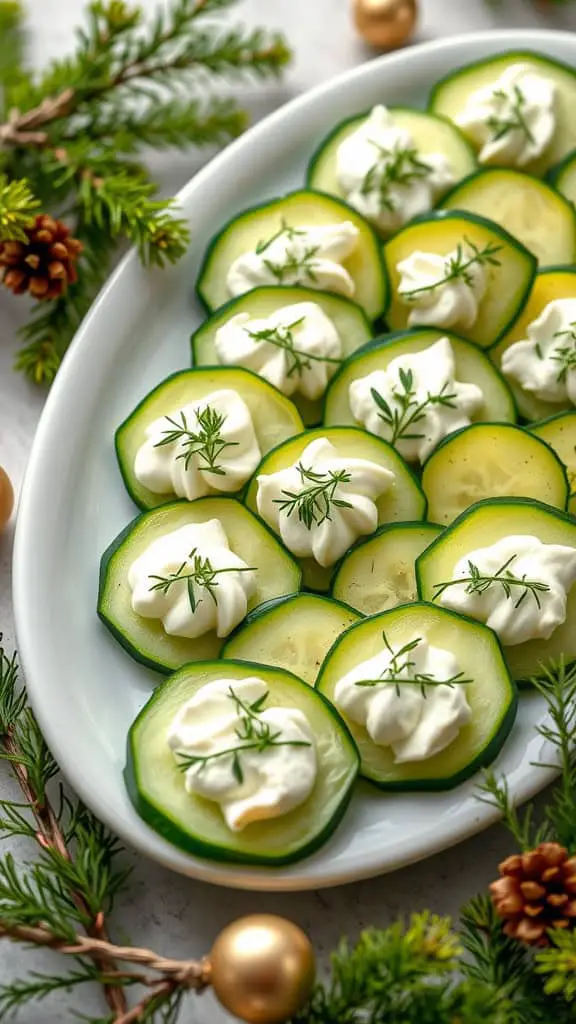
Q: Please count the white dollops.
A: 13